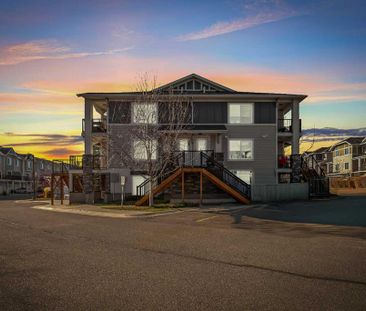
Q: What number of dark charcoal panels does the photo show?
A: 4